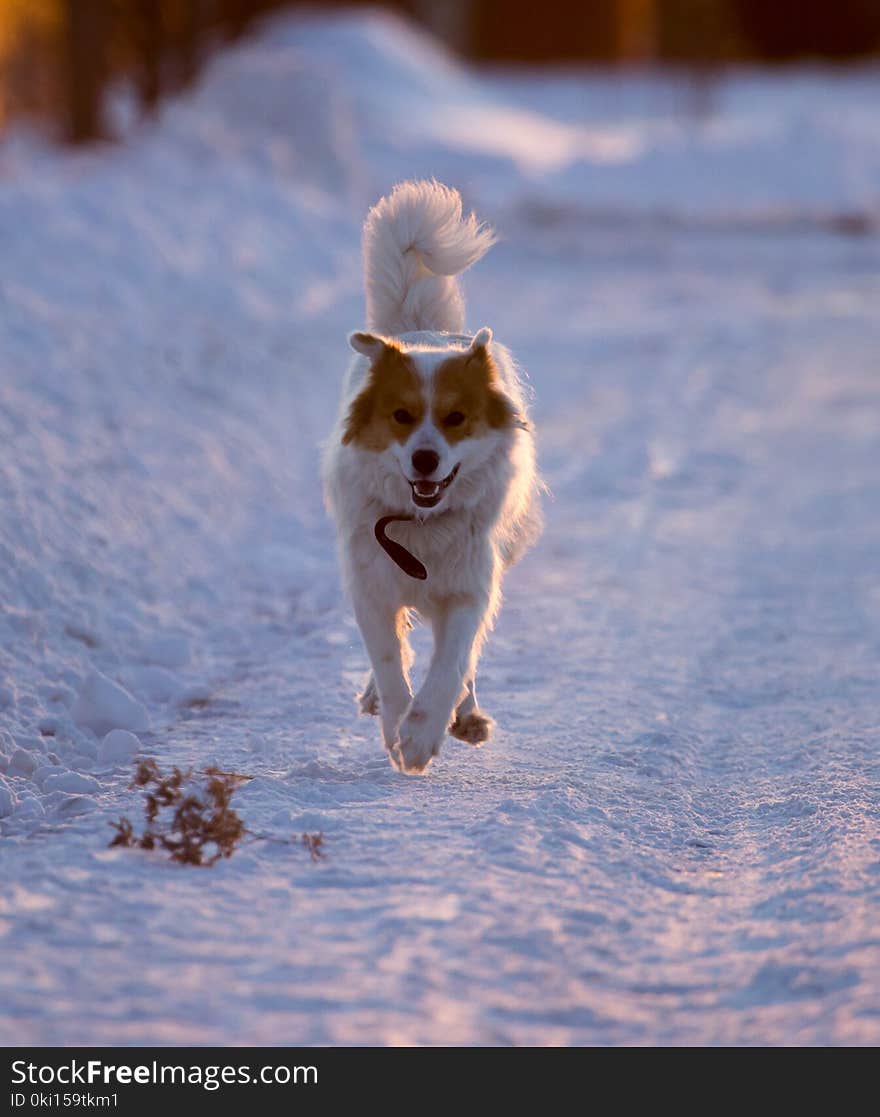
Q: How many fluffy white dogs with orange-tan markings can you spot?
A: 1